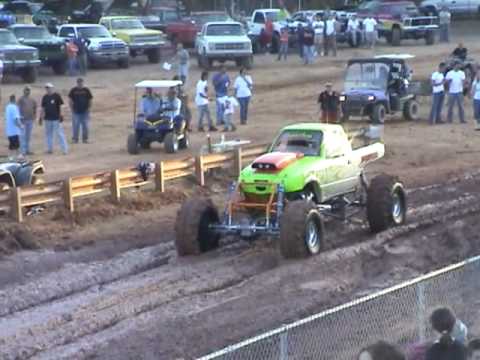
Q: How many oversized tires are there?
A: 3